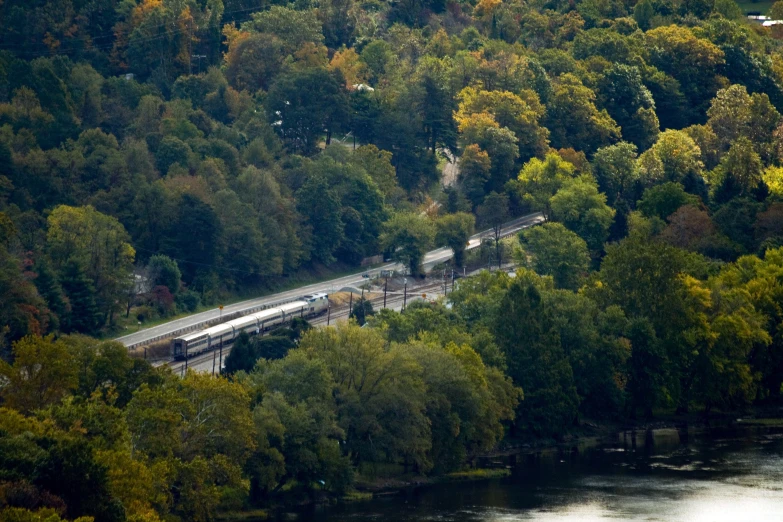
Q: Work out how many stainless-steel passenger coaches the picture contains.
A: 5